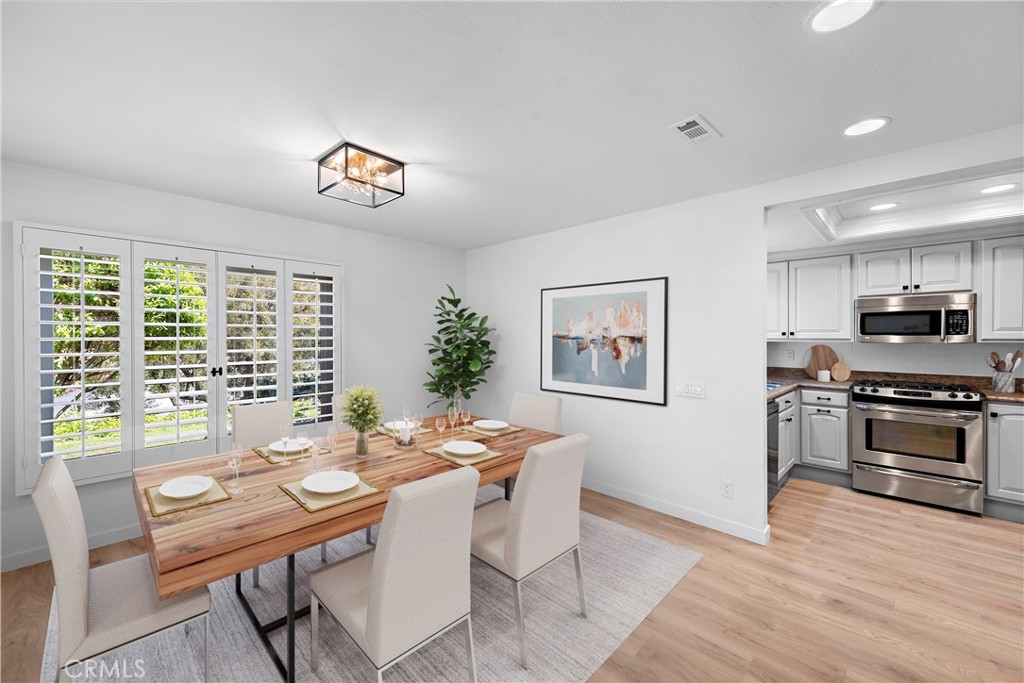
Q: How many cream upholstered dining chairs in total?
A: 6